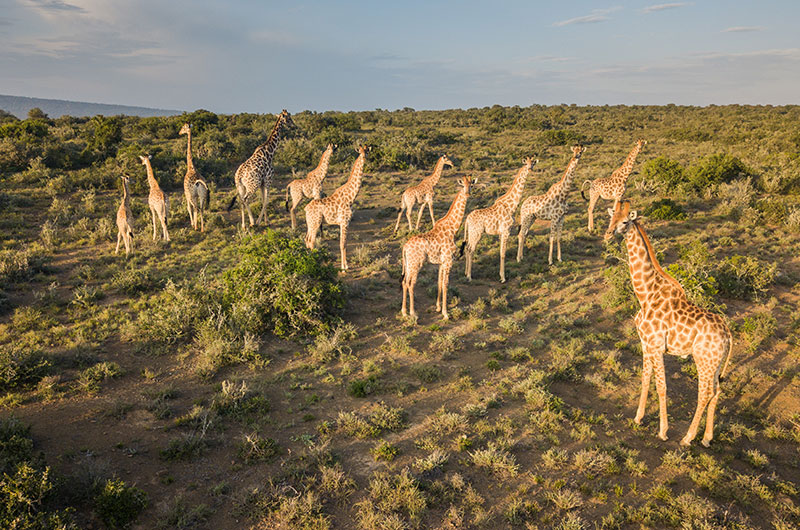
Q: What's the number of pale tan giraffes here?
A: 11